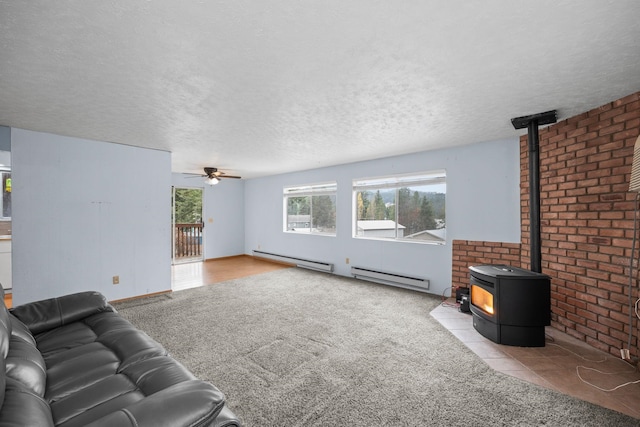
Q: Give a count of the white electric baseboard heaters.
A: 2